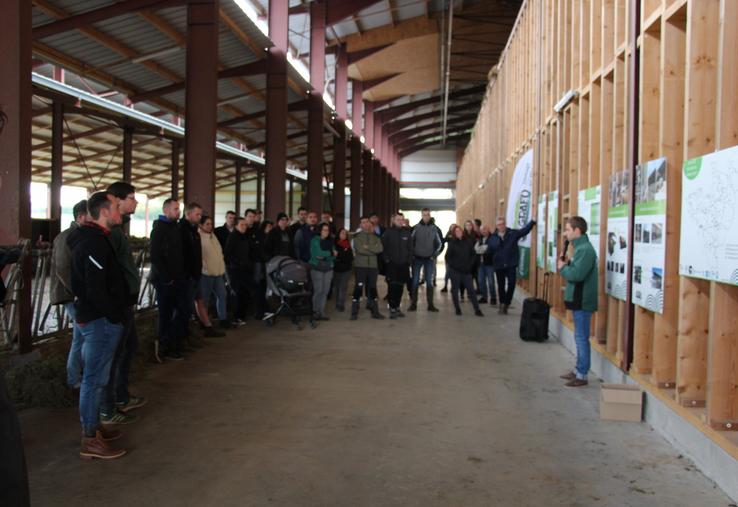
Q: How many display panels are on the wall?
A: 6